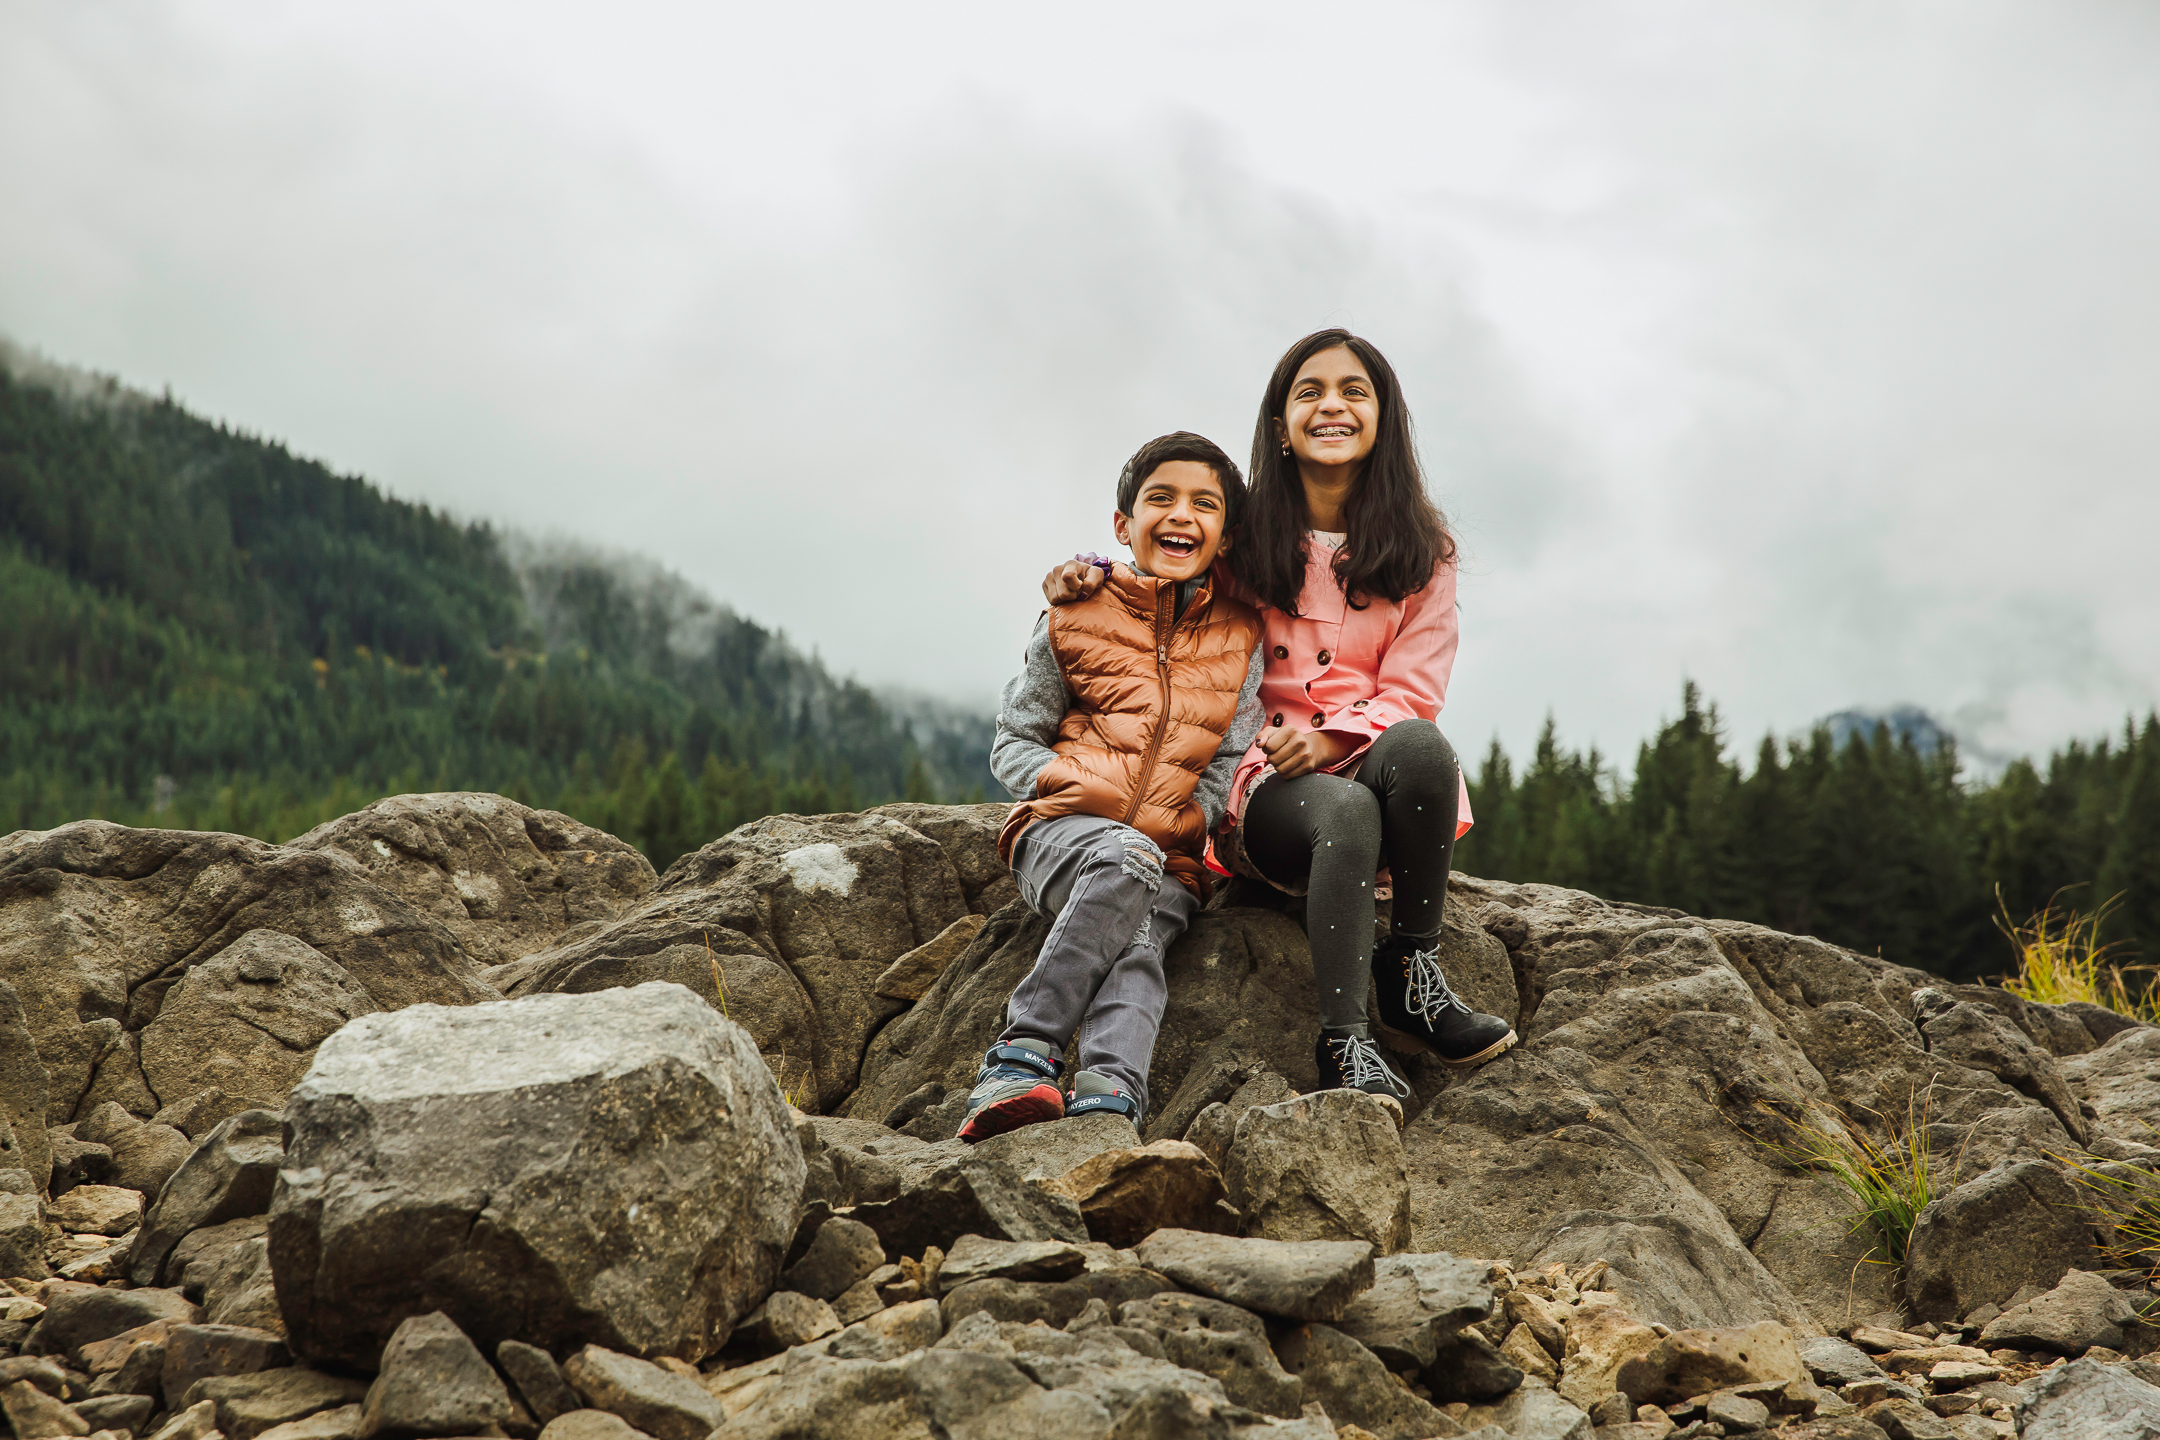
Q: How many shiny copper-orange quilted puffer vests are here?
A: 1